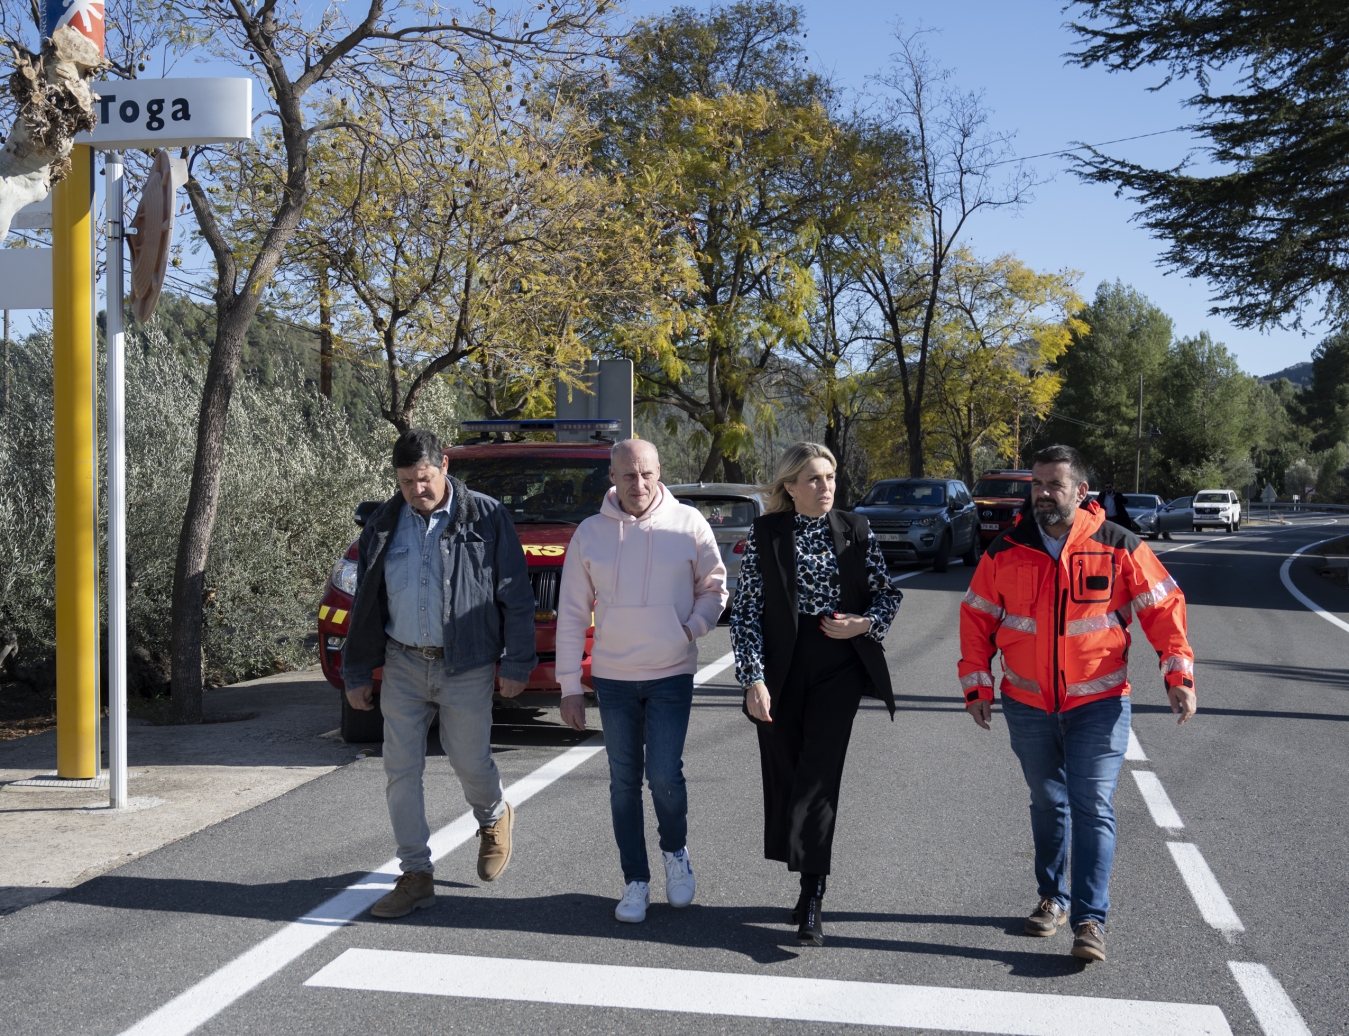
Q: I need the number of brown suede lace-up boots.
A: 2